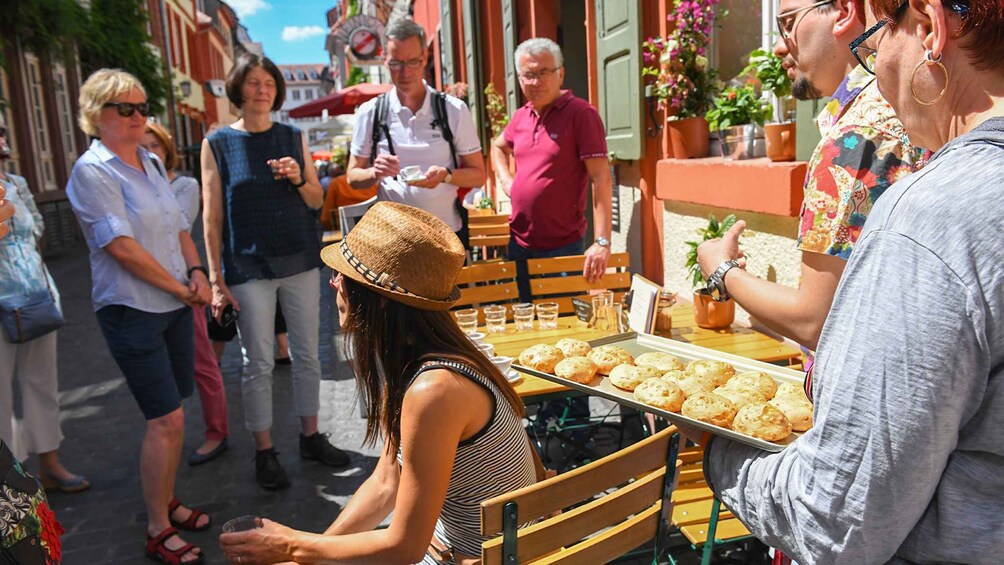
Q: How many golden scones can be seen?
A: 15